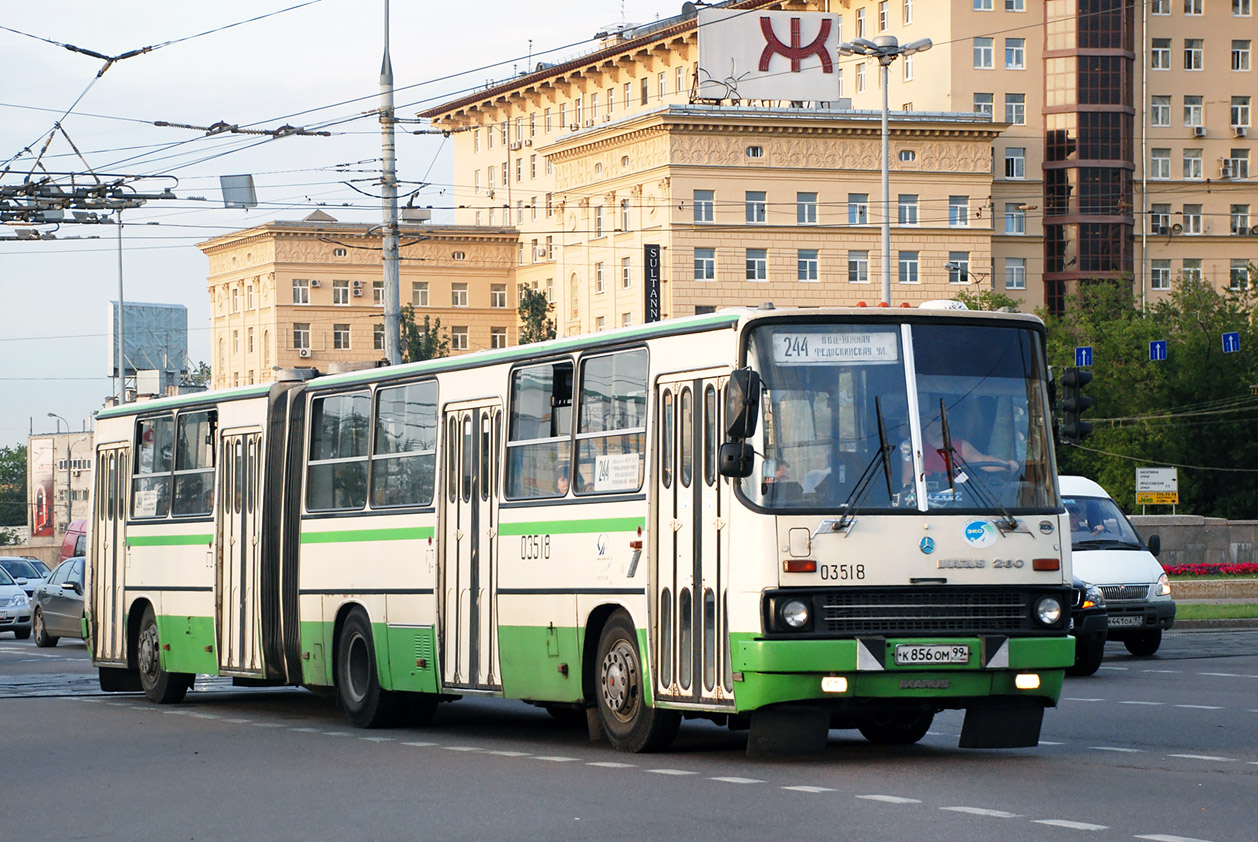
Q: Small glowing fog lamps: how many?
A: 2